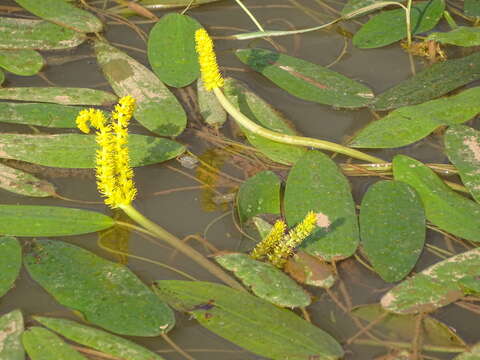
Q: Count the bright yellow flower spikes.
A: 5